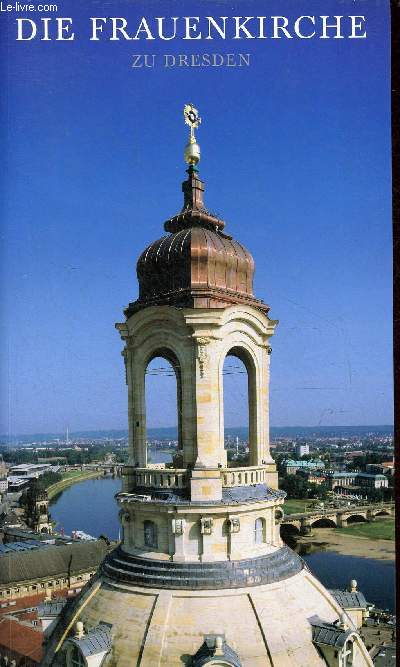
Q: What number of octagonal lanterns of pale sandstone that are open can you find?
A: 1